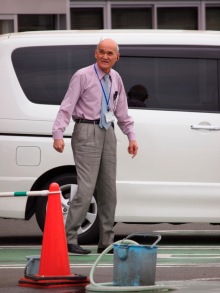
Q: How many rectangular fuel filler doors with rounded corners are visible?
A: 1